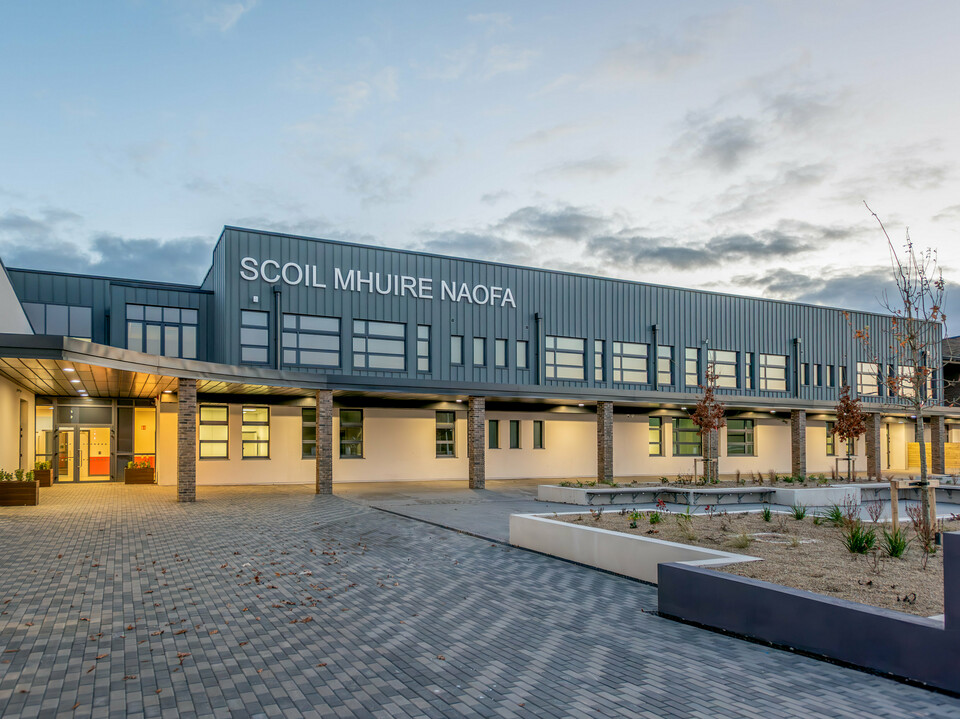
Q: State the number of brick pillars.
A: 8